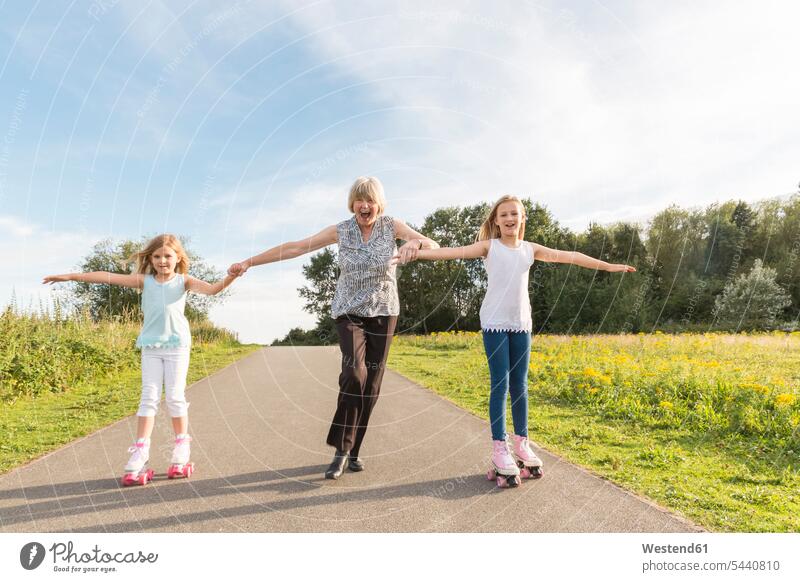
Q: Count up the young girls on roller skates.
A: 2